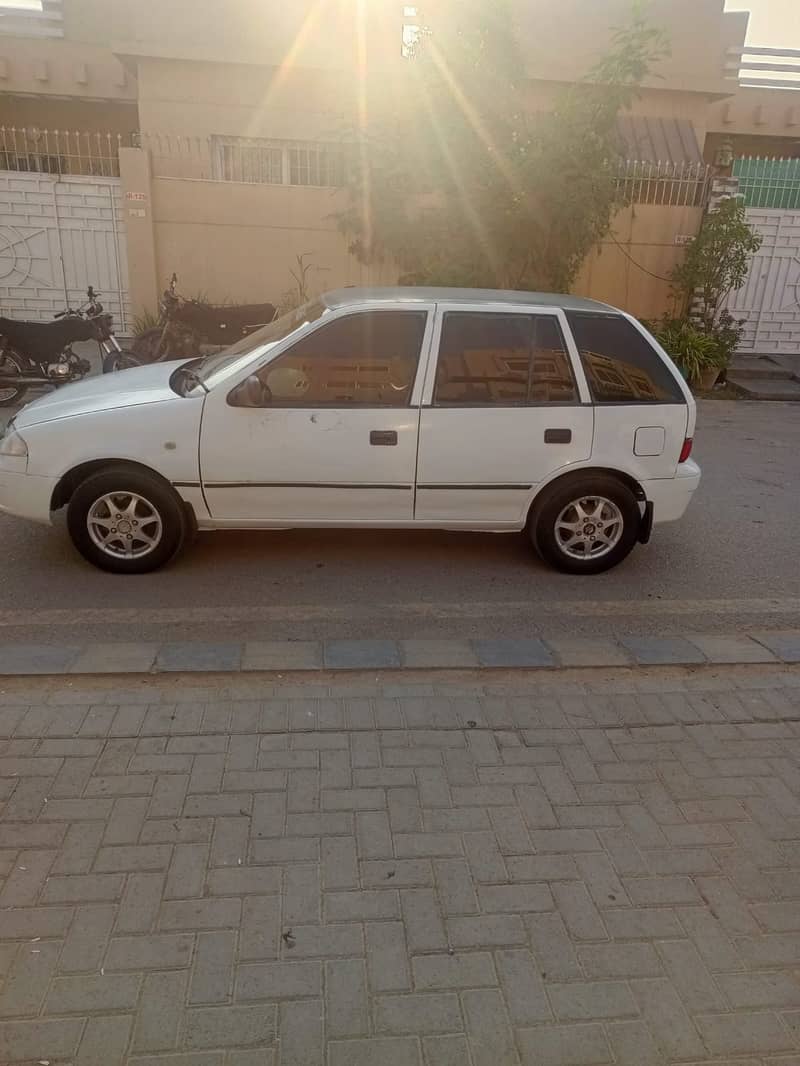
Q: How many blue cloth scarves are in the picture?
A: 0